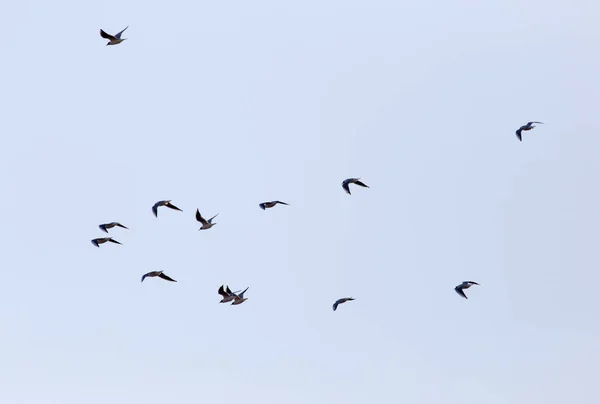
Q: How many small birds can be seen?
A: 13